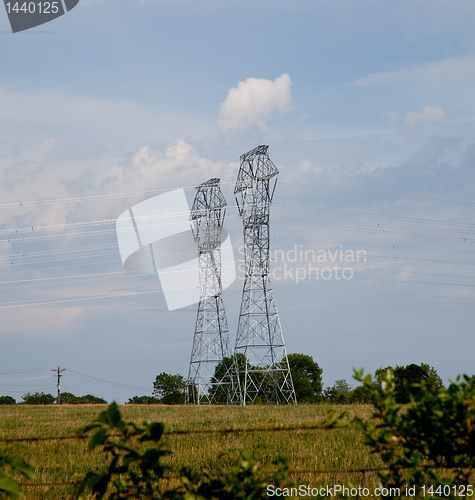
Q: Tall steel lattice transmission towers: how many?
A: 2